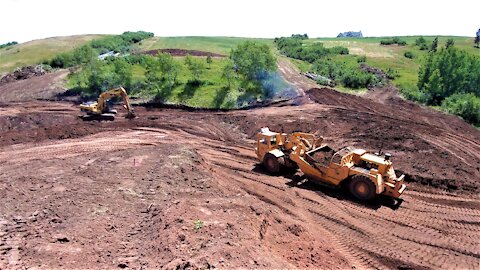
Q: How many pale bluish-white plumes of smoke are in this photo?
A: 1